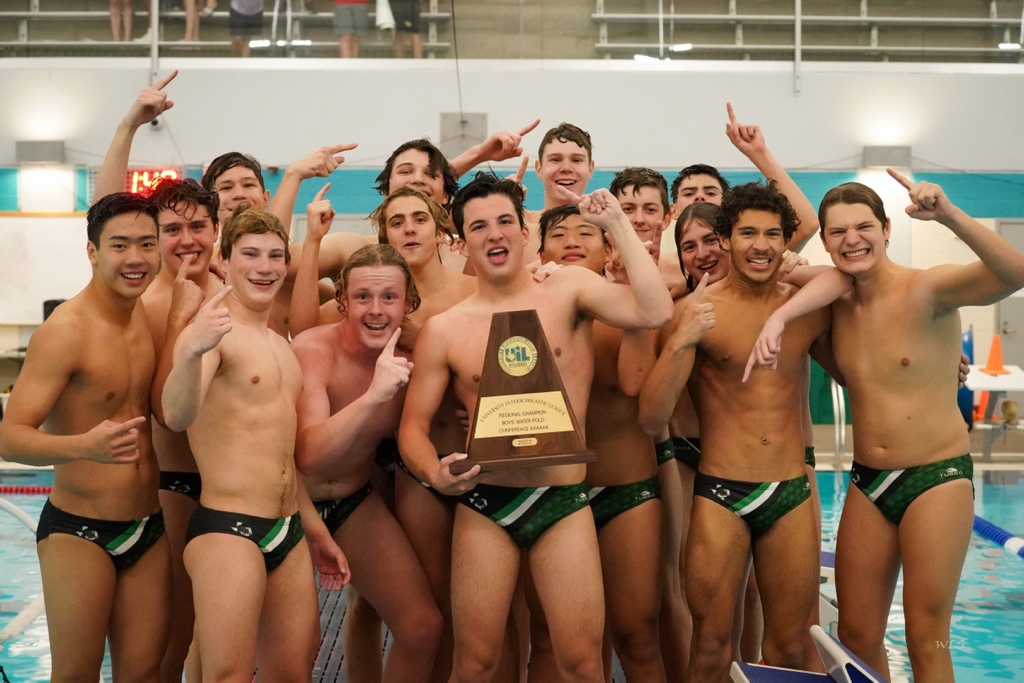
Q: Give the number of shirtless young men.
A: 15